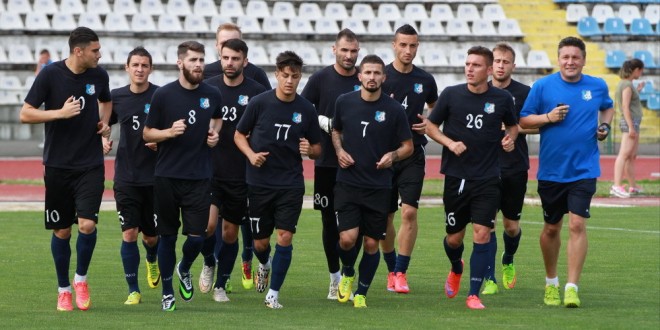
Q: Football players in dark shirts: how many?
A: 11